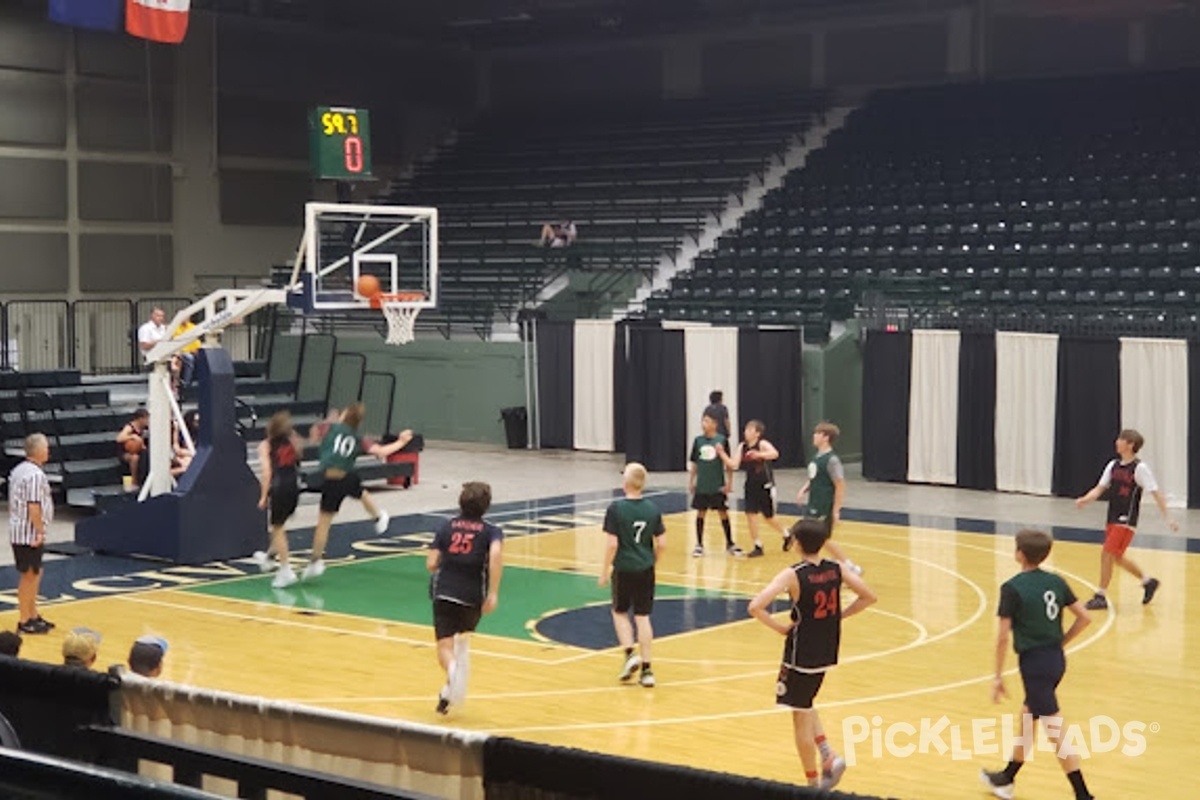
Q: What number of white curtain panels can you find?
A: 5